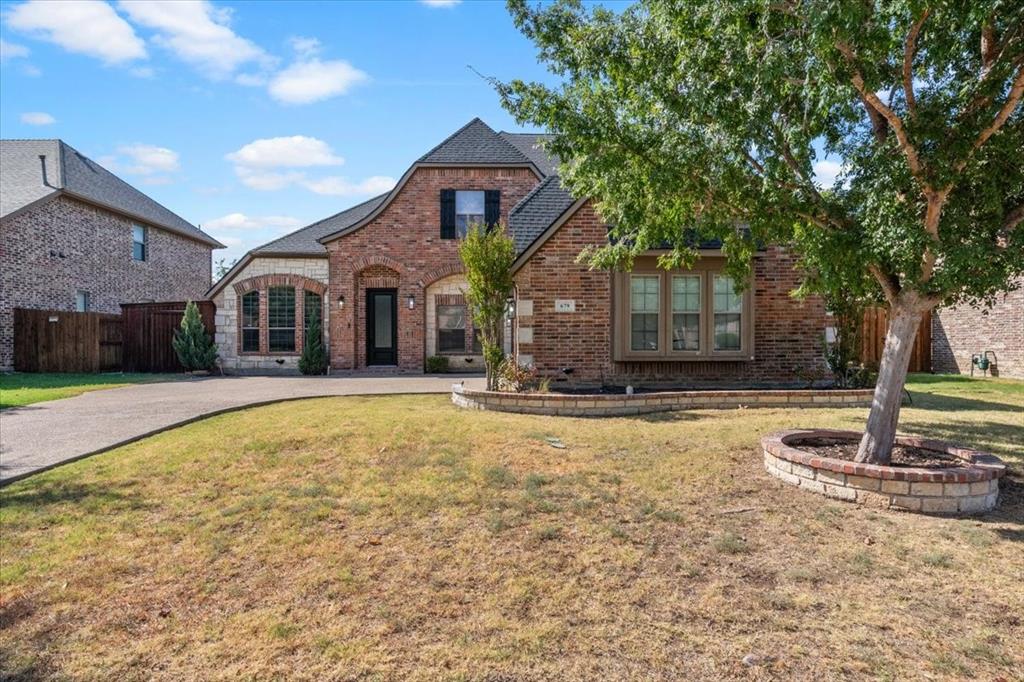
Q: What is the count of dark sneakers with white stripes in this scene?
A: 0